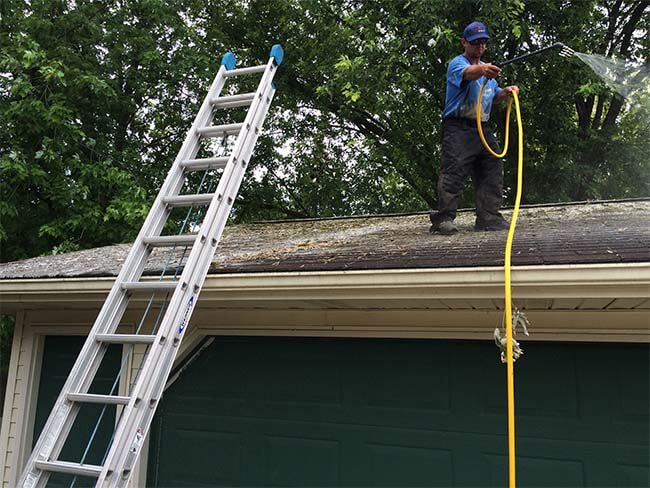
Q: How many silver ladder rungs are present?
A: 10